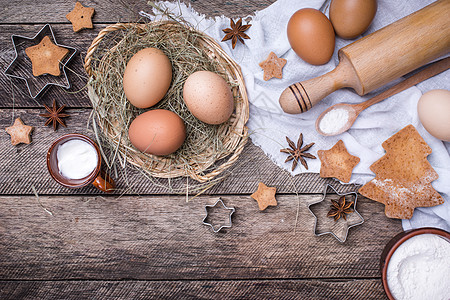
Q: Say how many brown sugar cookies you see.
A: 7